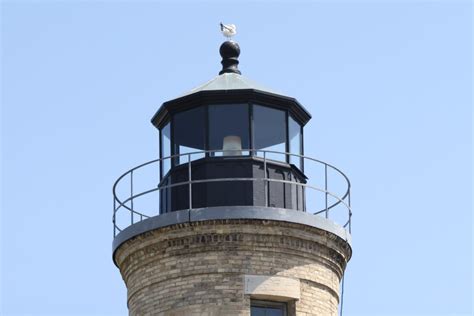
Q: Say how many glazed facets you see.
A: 5